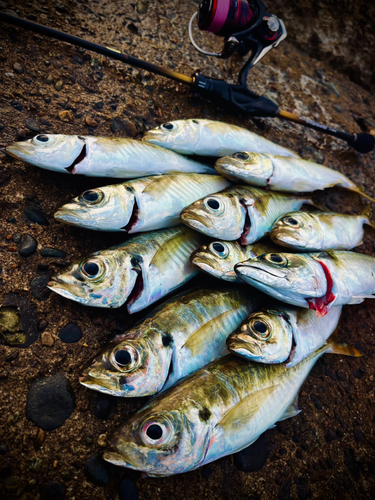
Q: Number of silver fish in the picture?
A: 12